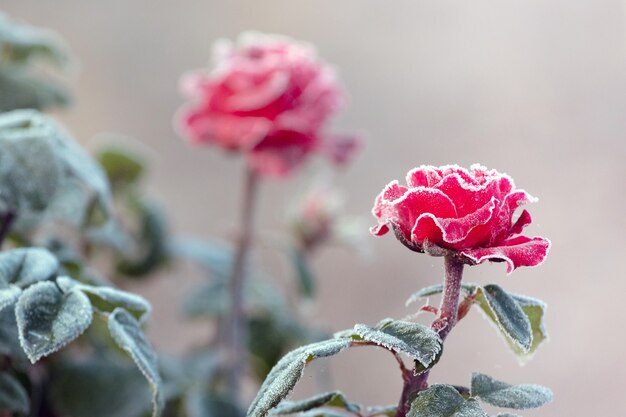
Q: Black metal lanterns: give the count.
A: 0